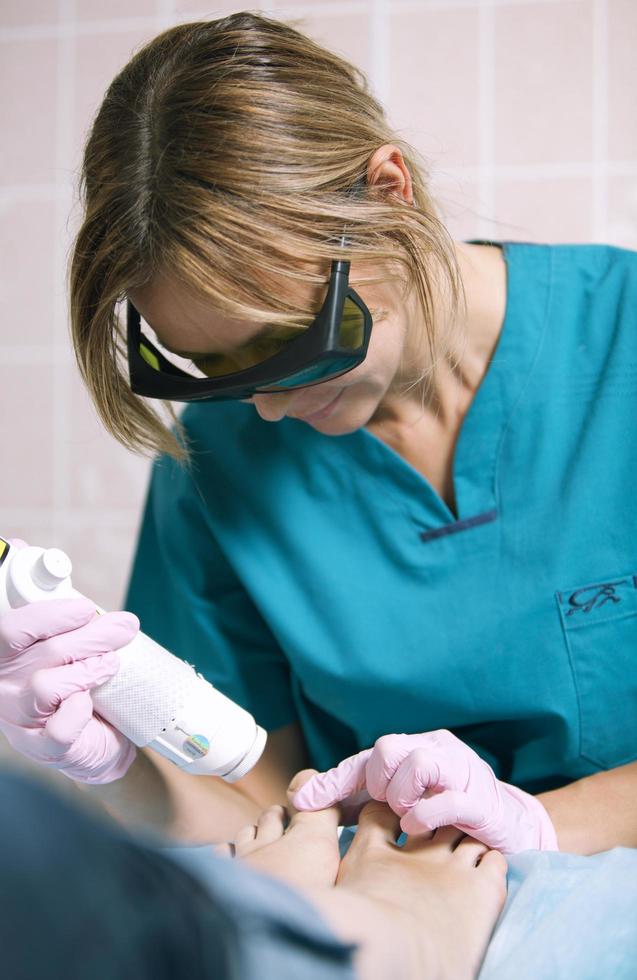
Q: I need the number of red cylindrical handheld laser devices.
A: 0